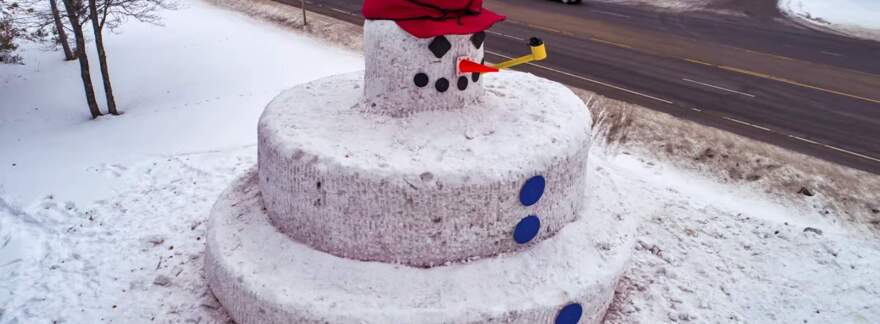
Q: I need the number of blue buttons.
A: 3